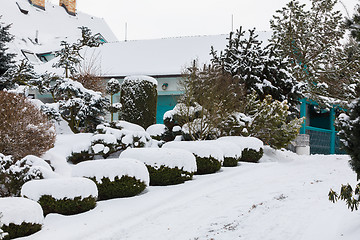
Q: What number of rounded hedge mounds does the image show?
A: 7